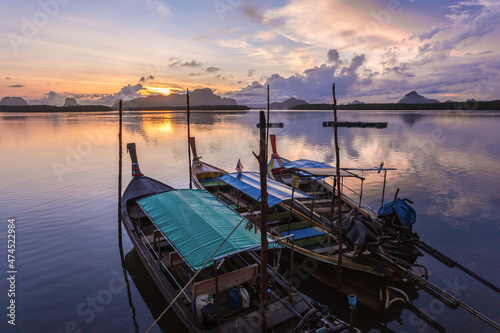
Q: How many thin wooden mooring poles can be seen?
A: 5